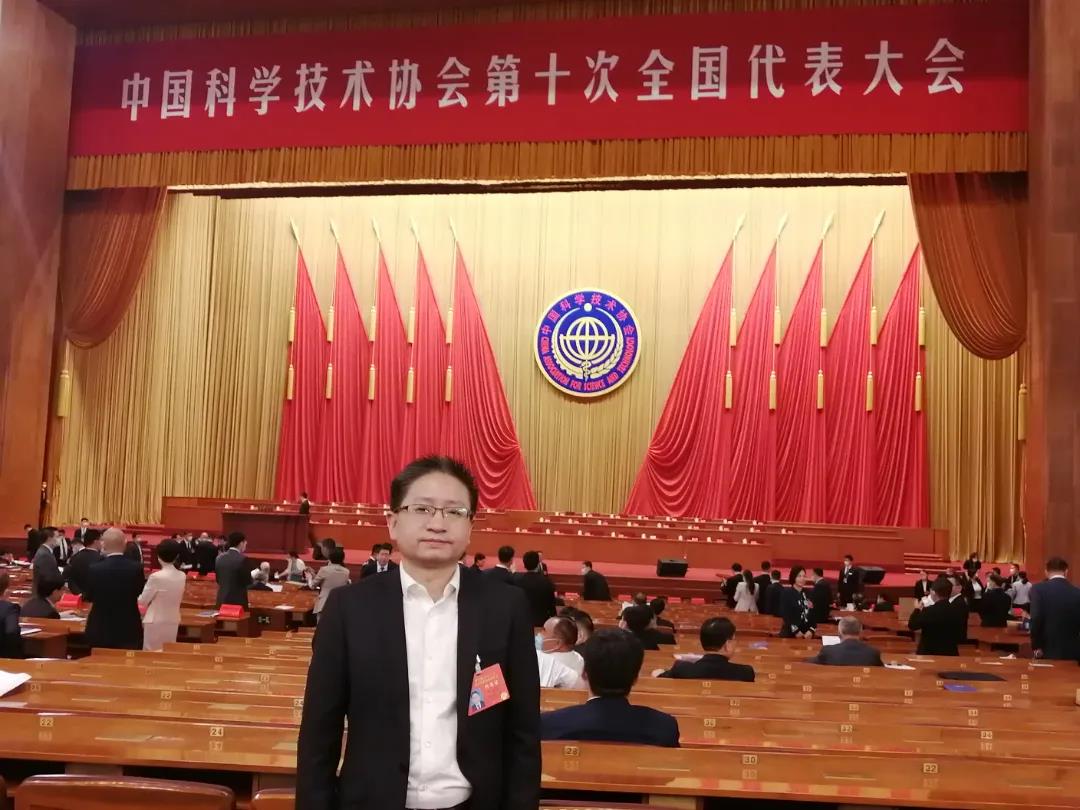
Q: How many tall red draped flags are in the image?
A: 10